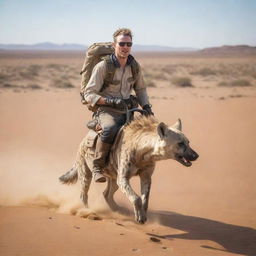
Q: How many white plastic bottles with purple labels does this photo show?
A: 0